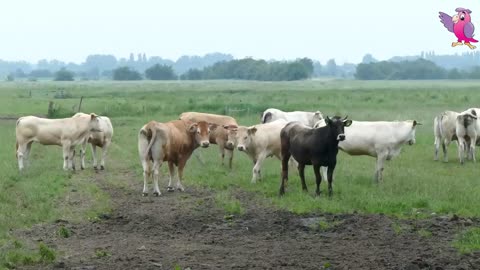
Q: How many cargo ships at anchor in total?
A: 0